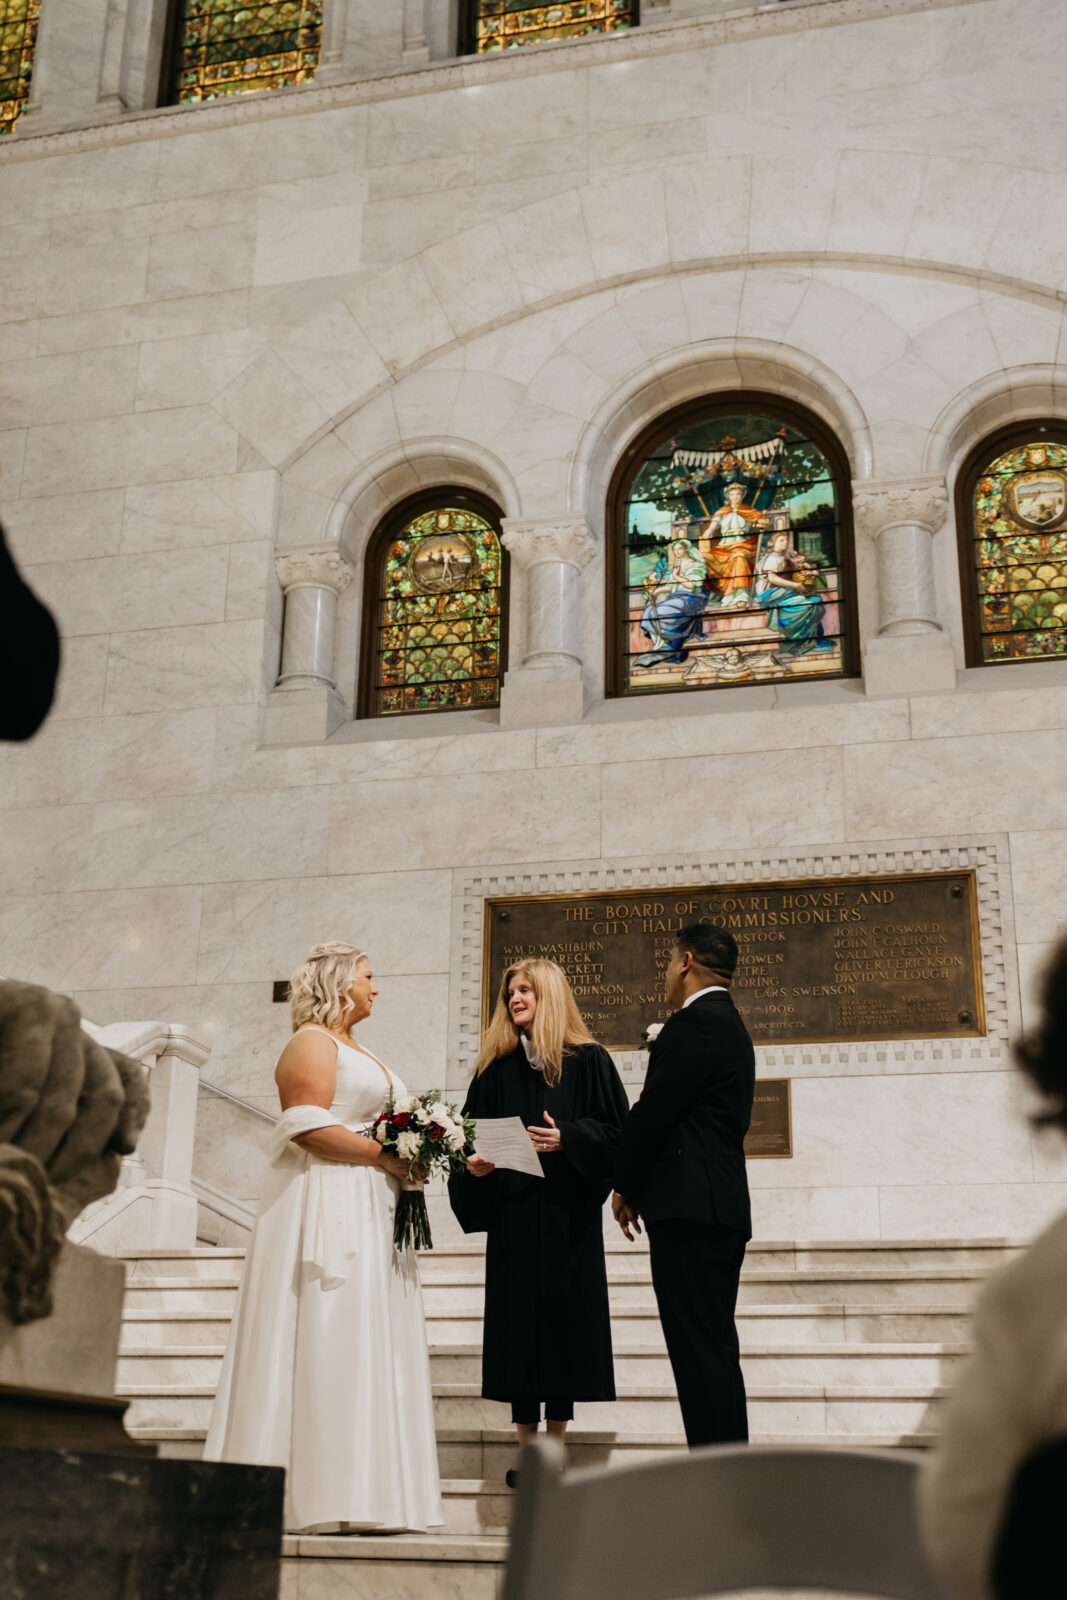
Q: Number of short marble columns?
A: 3